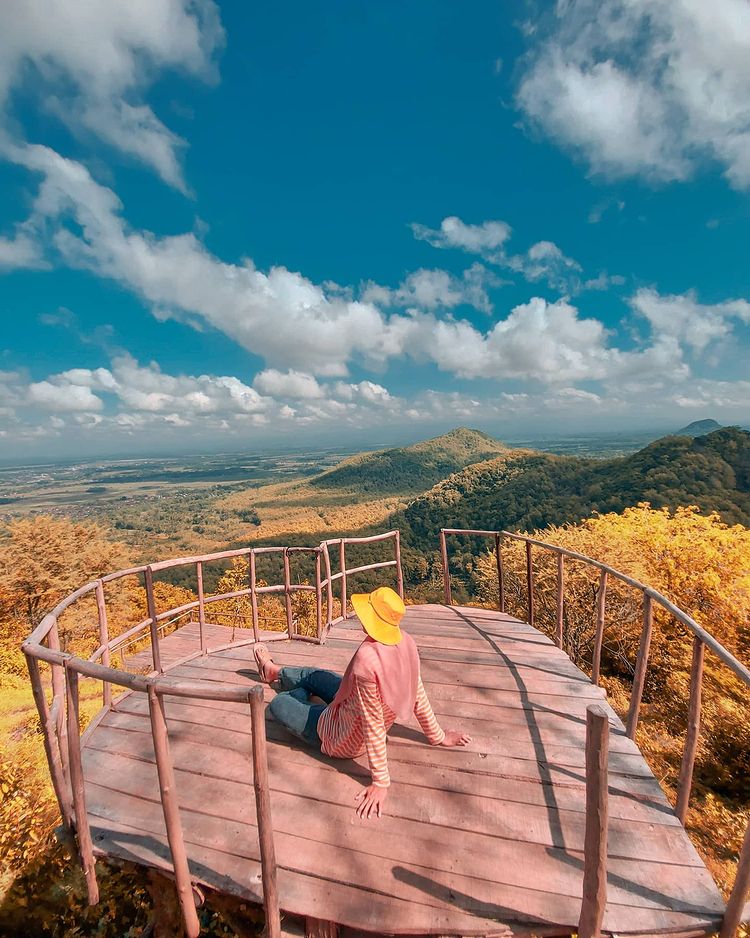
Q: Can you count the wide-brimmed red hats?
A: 0